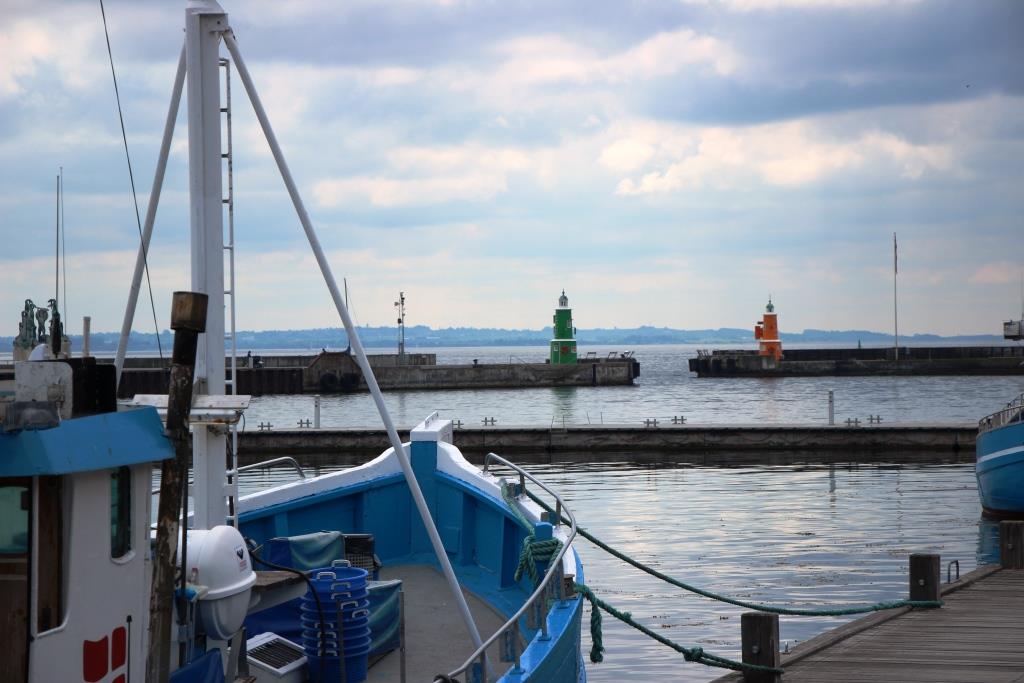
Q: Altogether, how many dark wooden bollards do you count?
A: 3